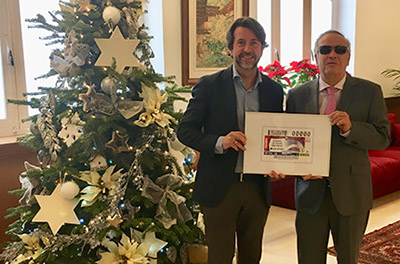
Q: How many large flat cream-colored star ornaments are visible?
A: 2